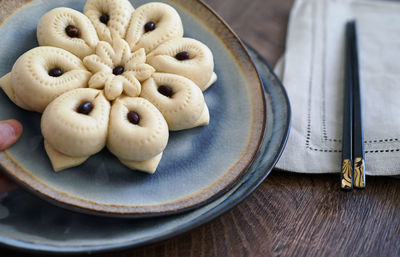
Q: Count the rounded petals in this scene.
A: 8